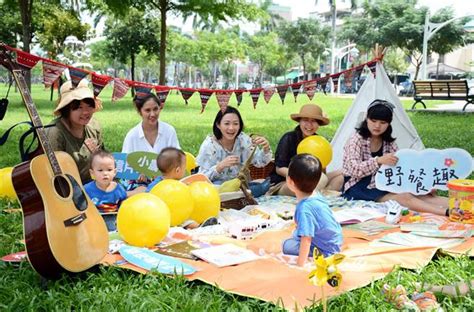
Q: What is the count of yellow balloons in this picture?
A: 6